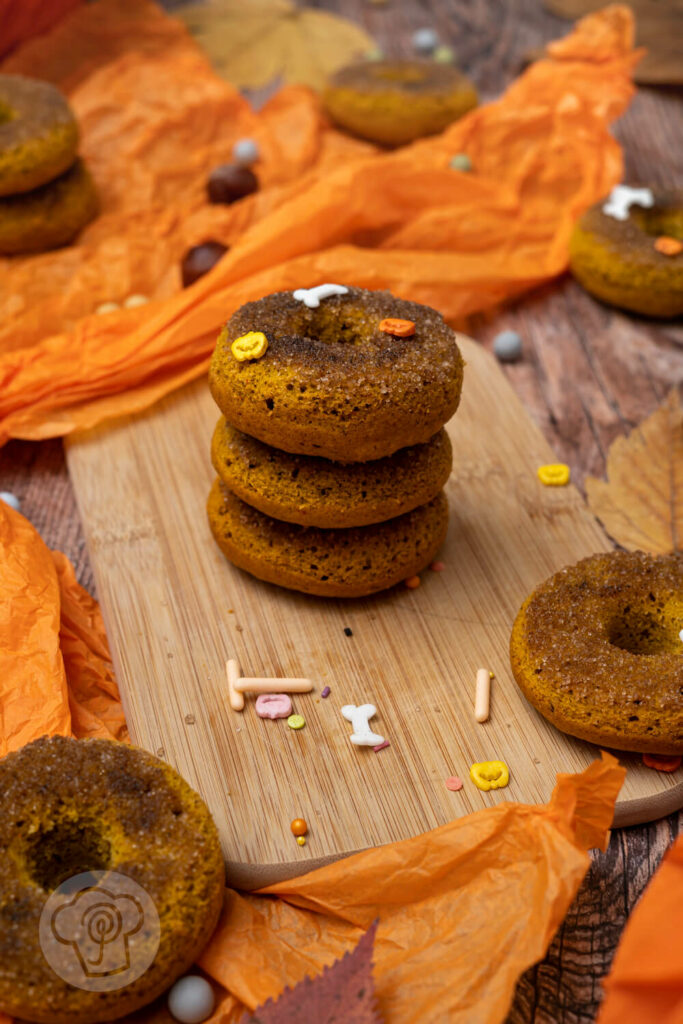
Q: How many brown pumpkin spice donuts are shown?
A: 9